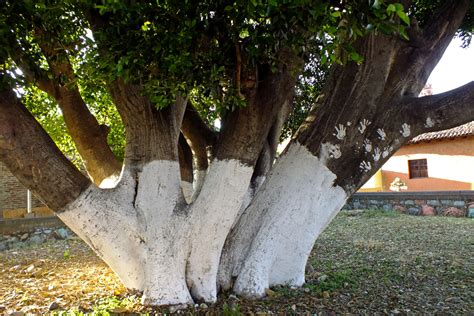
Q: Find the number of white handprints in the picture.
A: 10